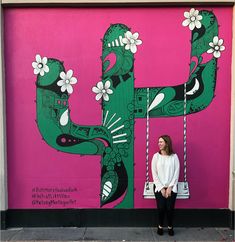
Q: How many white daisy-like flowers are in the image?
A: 6